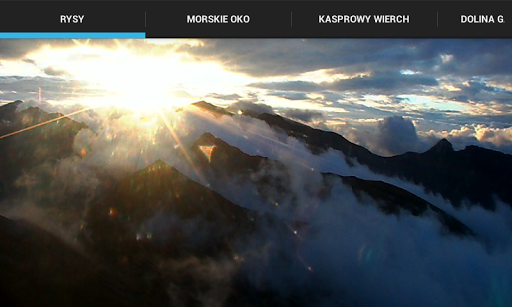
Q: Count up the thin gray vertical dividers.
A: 3